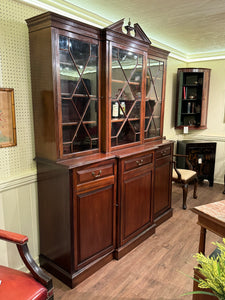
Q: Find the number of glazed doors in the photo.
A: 3